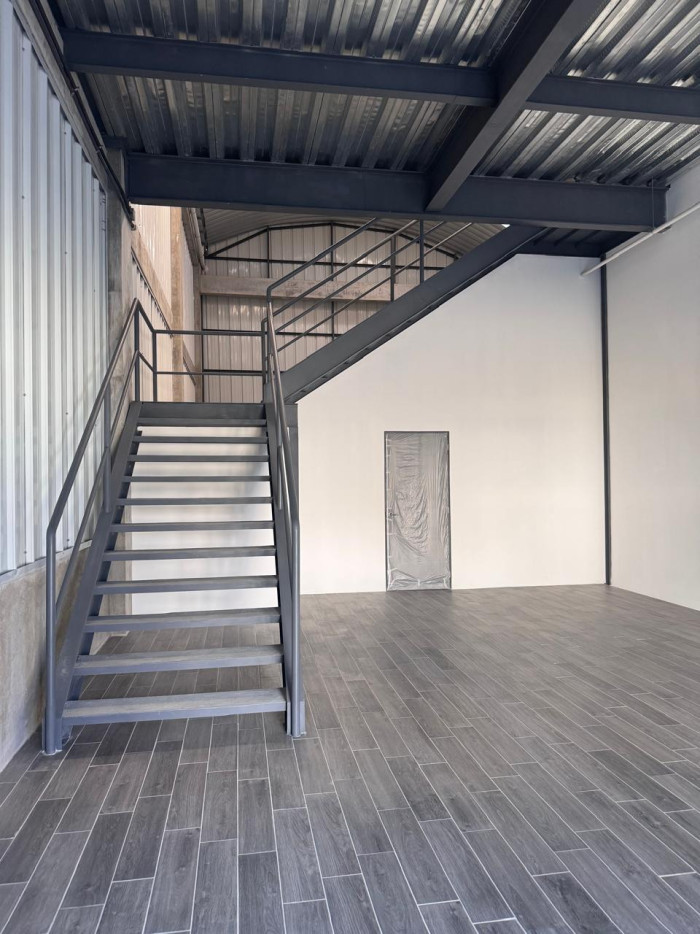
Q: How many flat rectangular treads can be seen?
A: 11